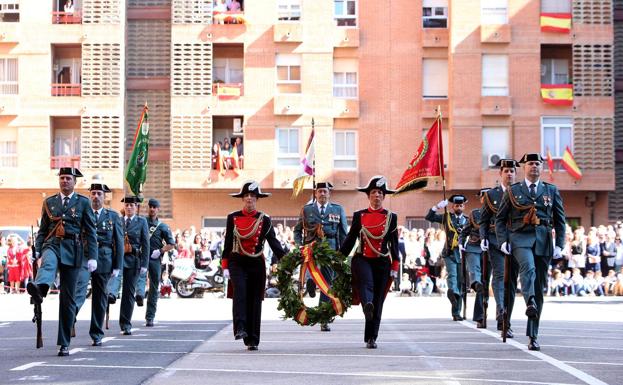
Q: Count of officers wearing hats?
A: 11